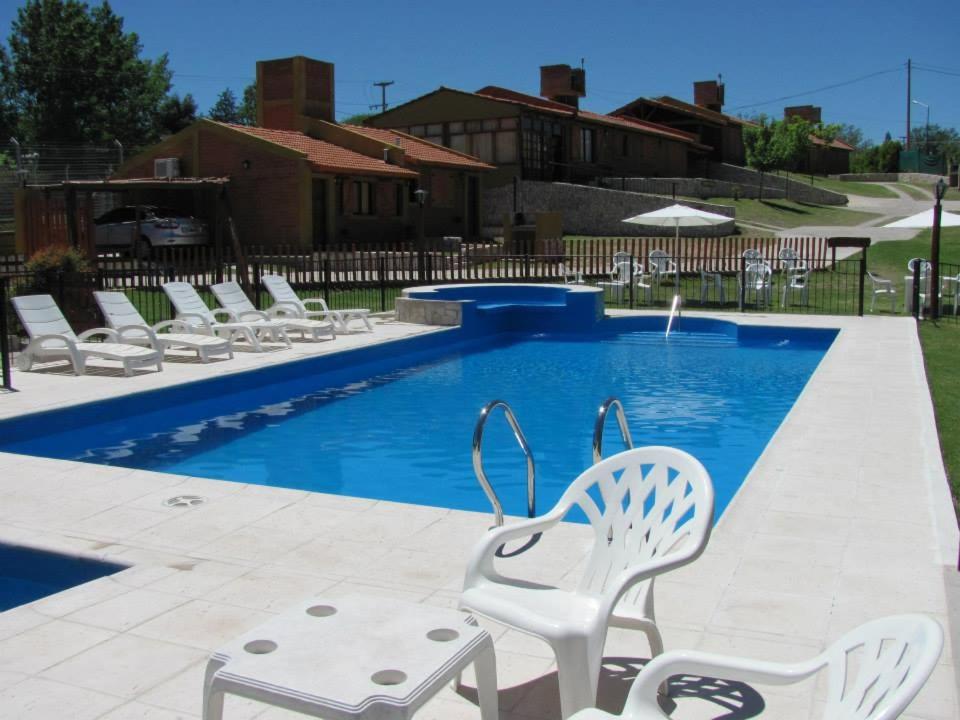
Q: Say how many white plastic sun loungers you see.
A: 5